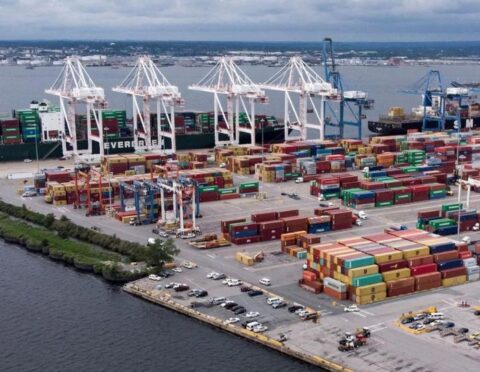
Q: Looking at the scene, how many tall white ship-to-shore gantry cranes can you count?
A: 4